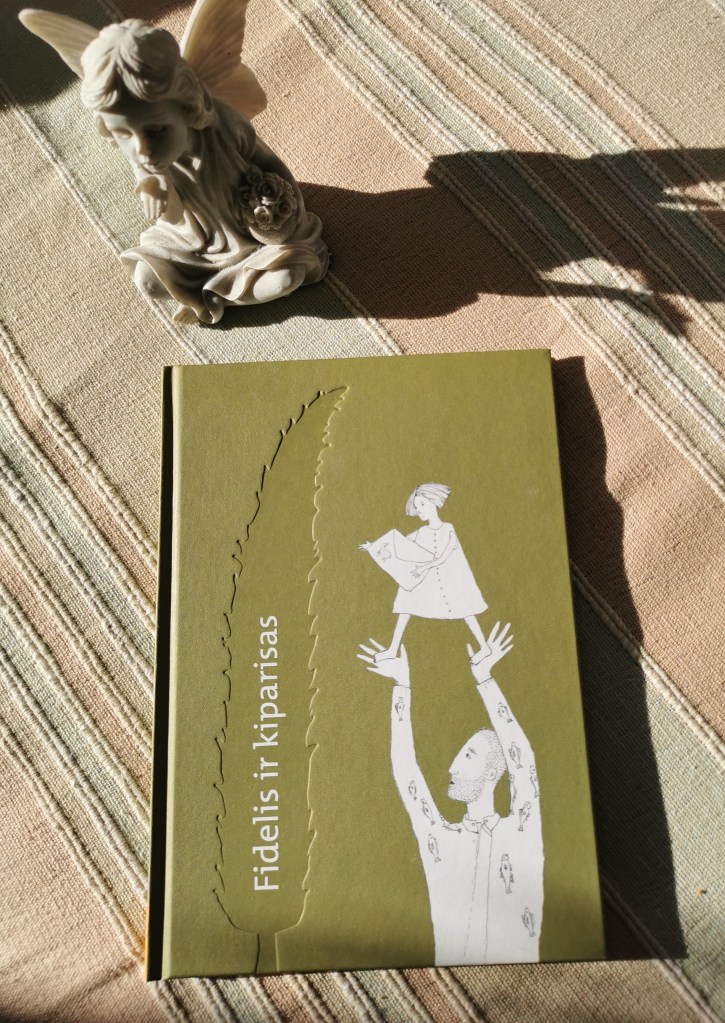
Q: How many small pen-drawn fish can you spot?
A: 12